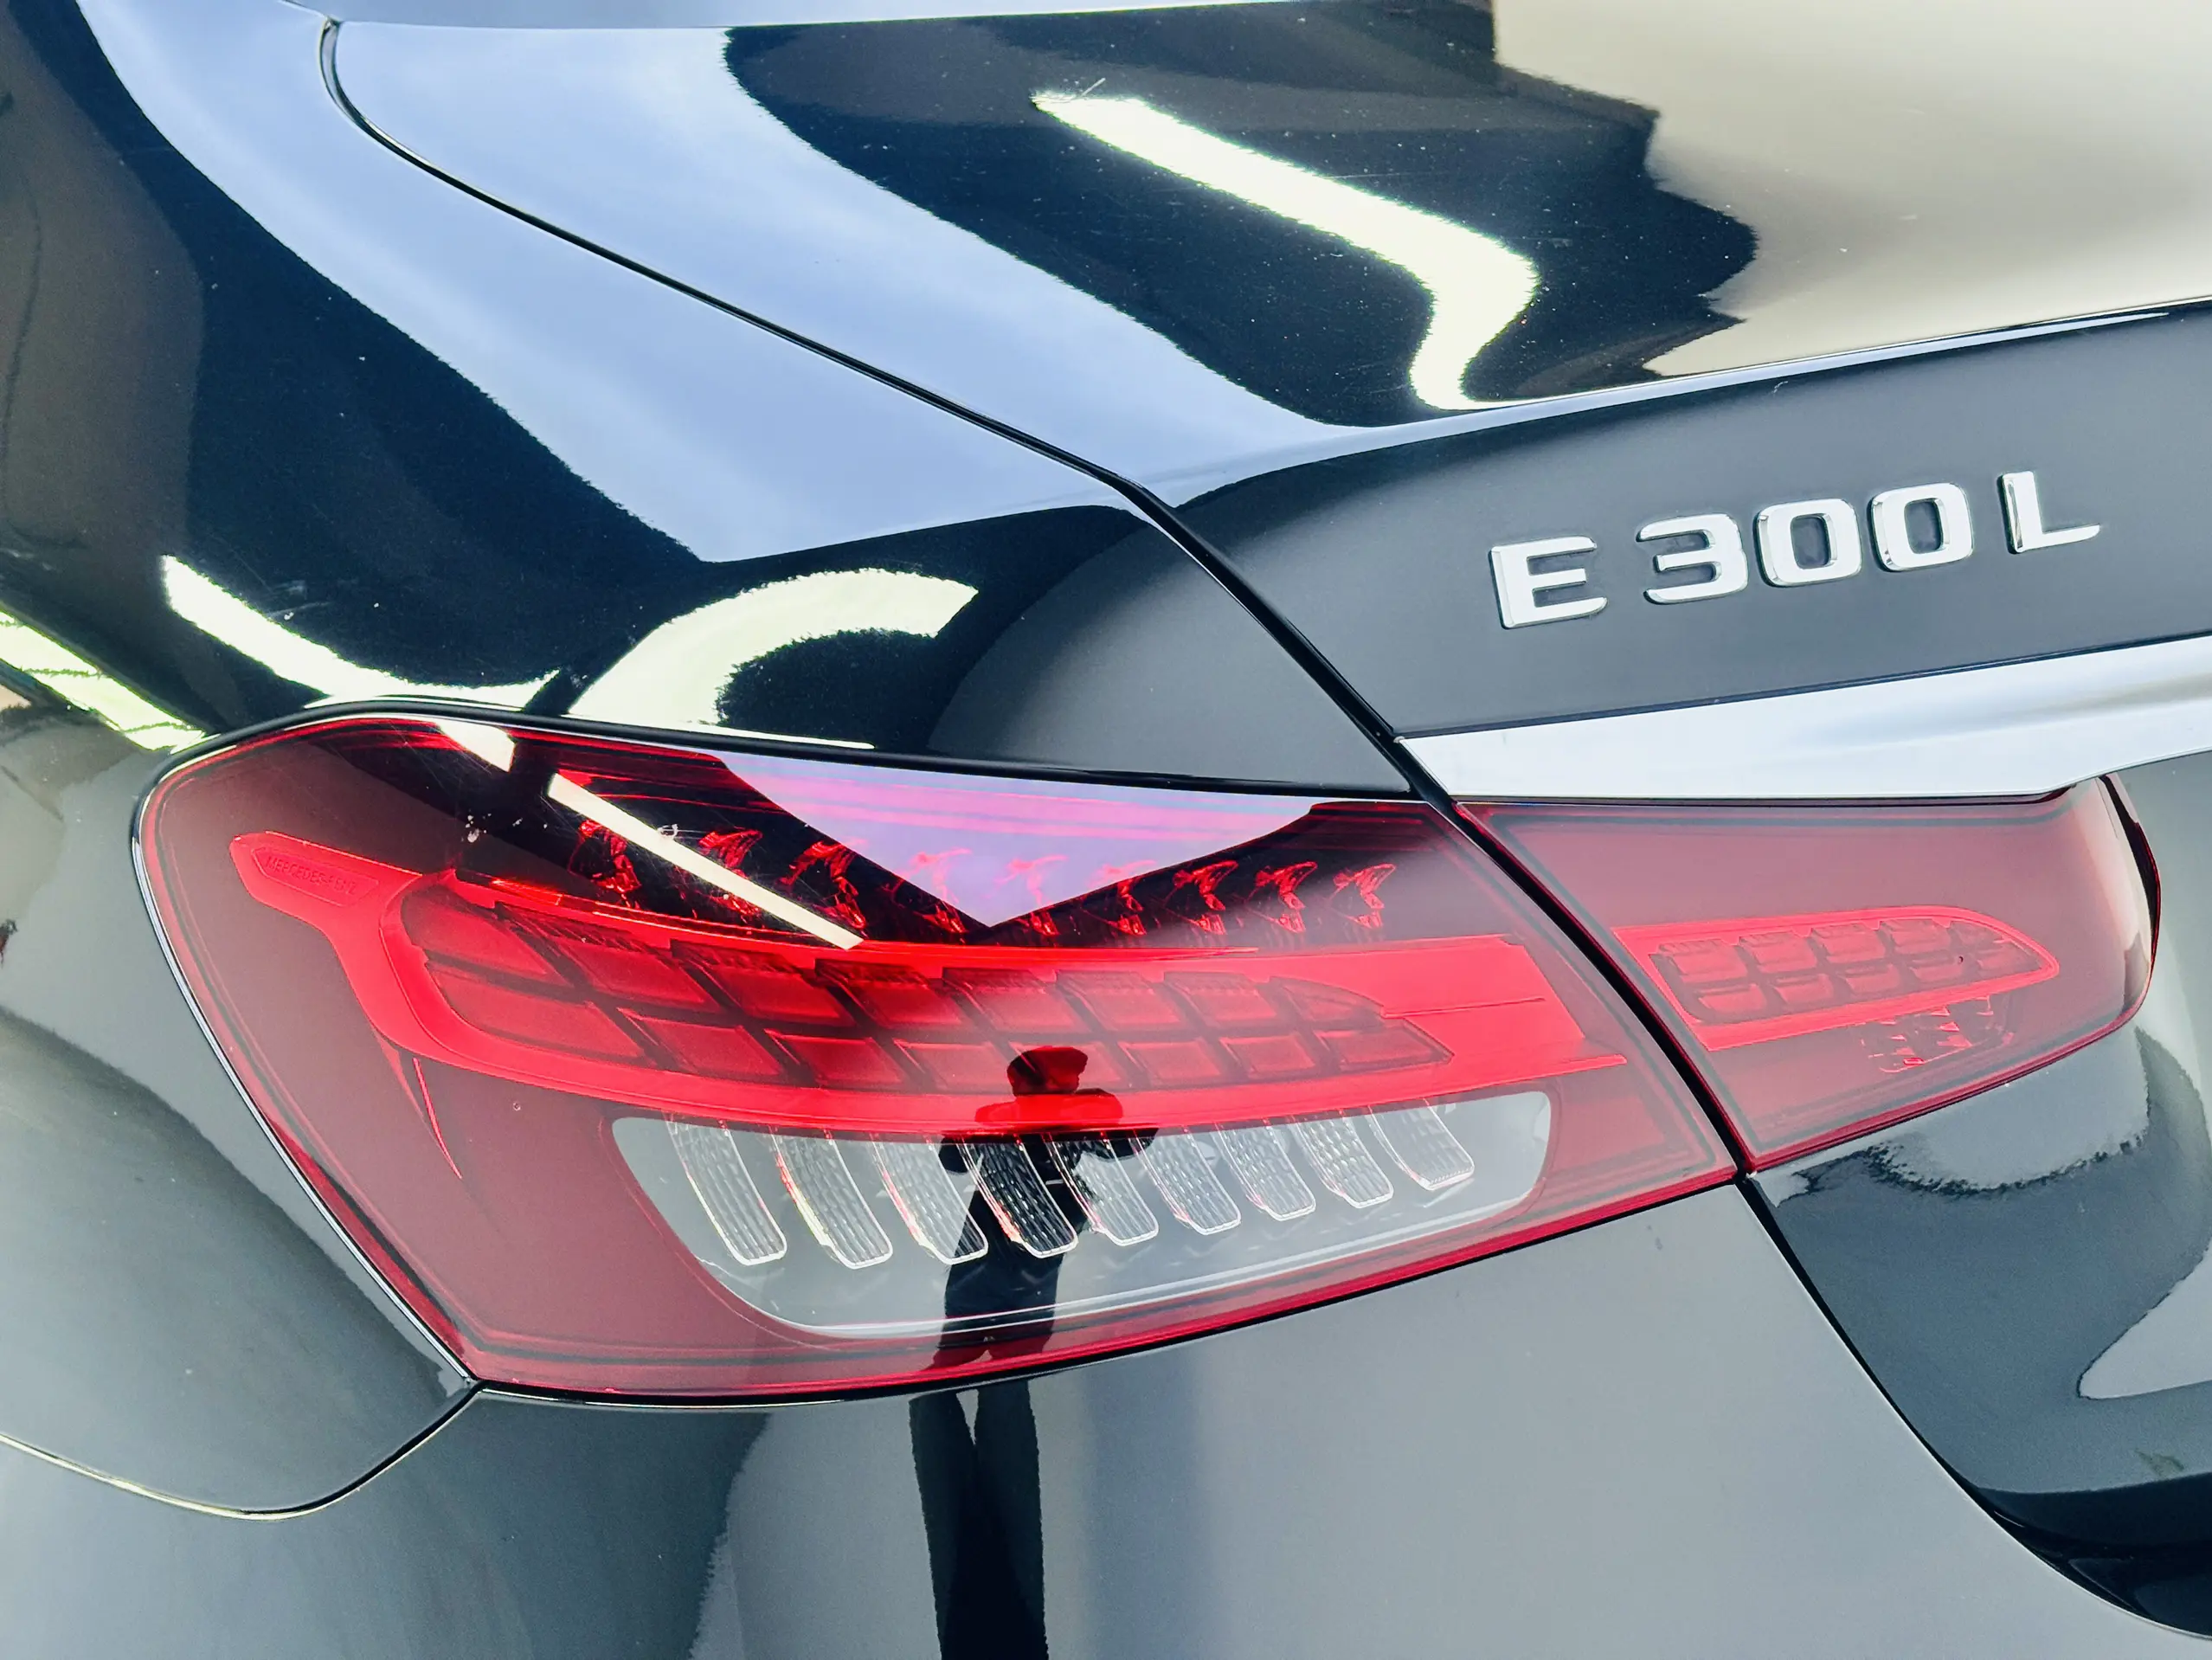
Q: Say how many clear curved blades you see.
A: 9